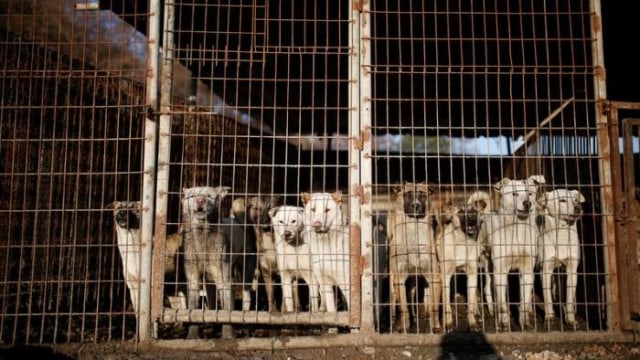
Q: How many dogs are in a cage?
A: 9